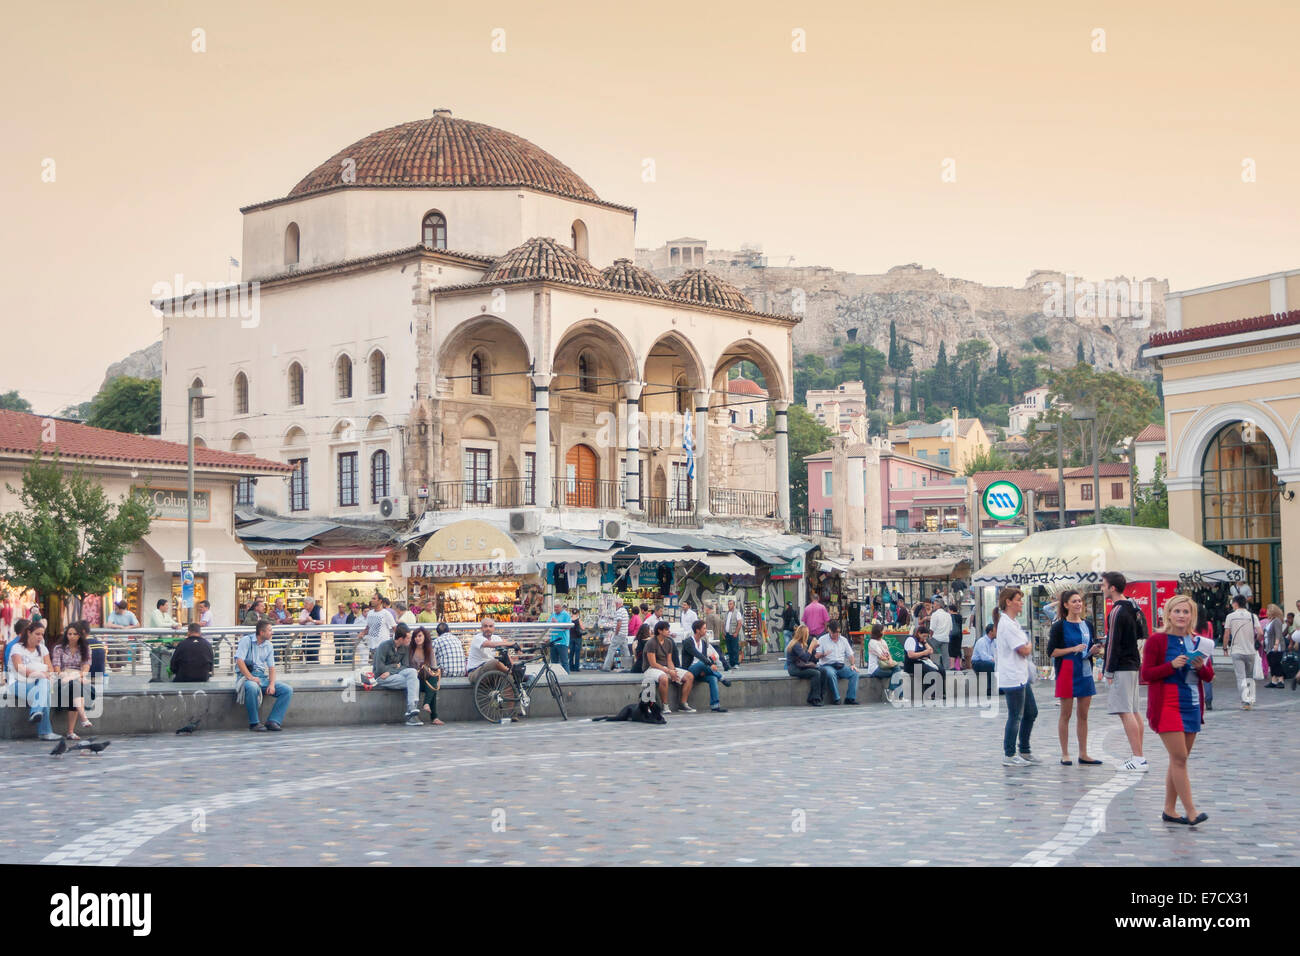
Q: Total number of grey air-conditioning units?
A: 3